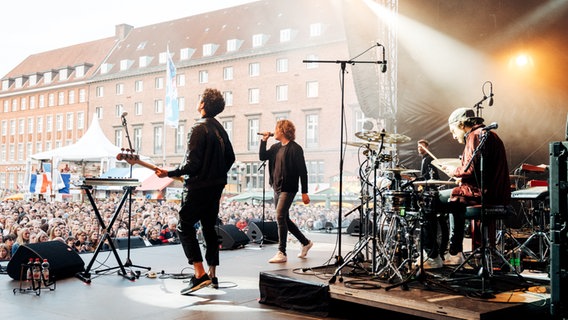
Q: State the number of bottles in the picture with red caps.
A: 3